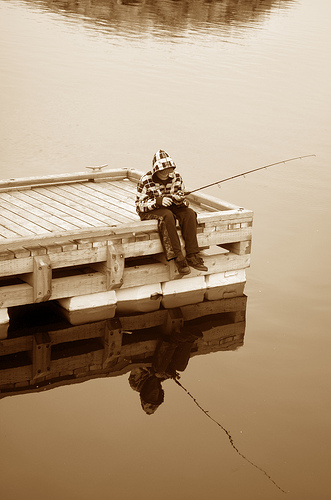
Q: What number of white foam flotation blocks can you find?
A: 5